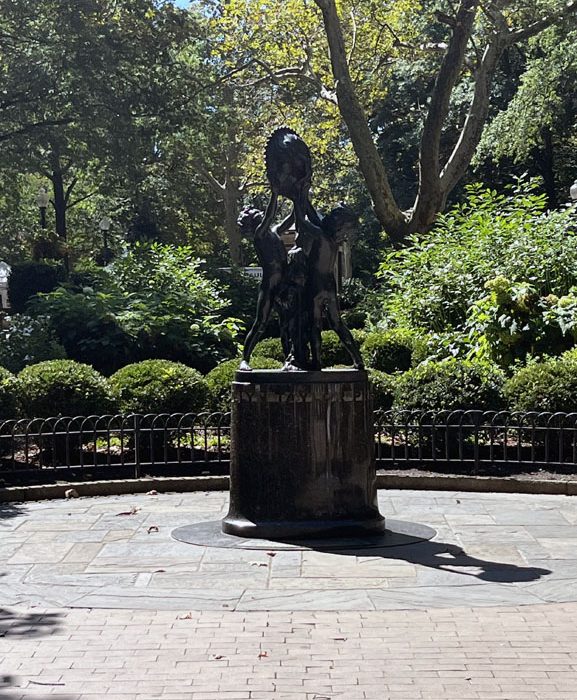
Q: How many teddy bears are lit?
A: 0